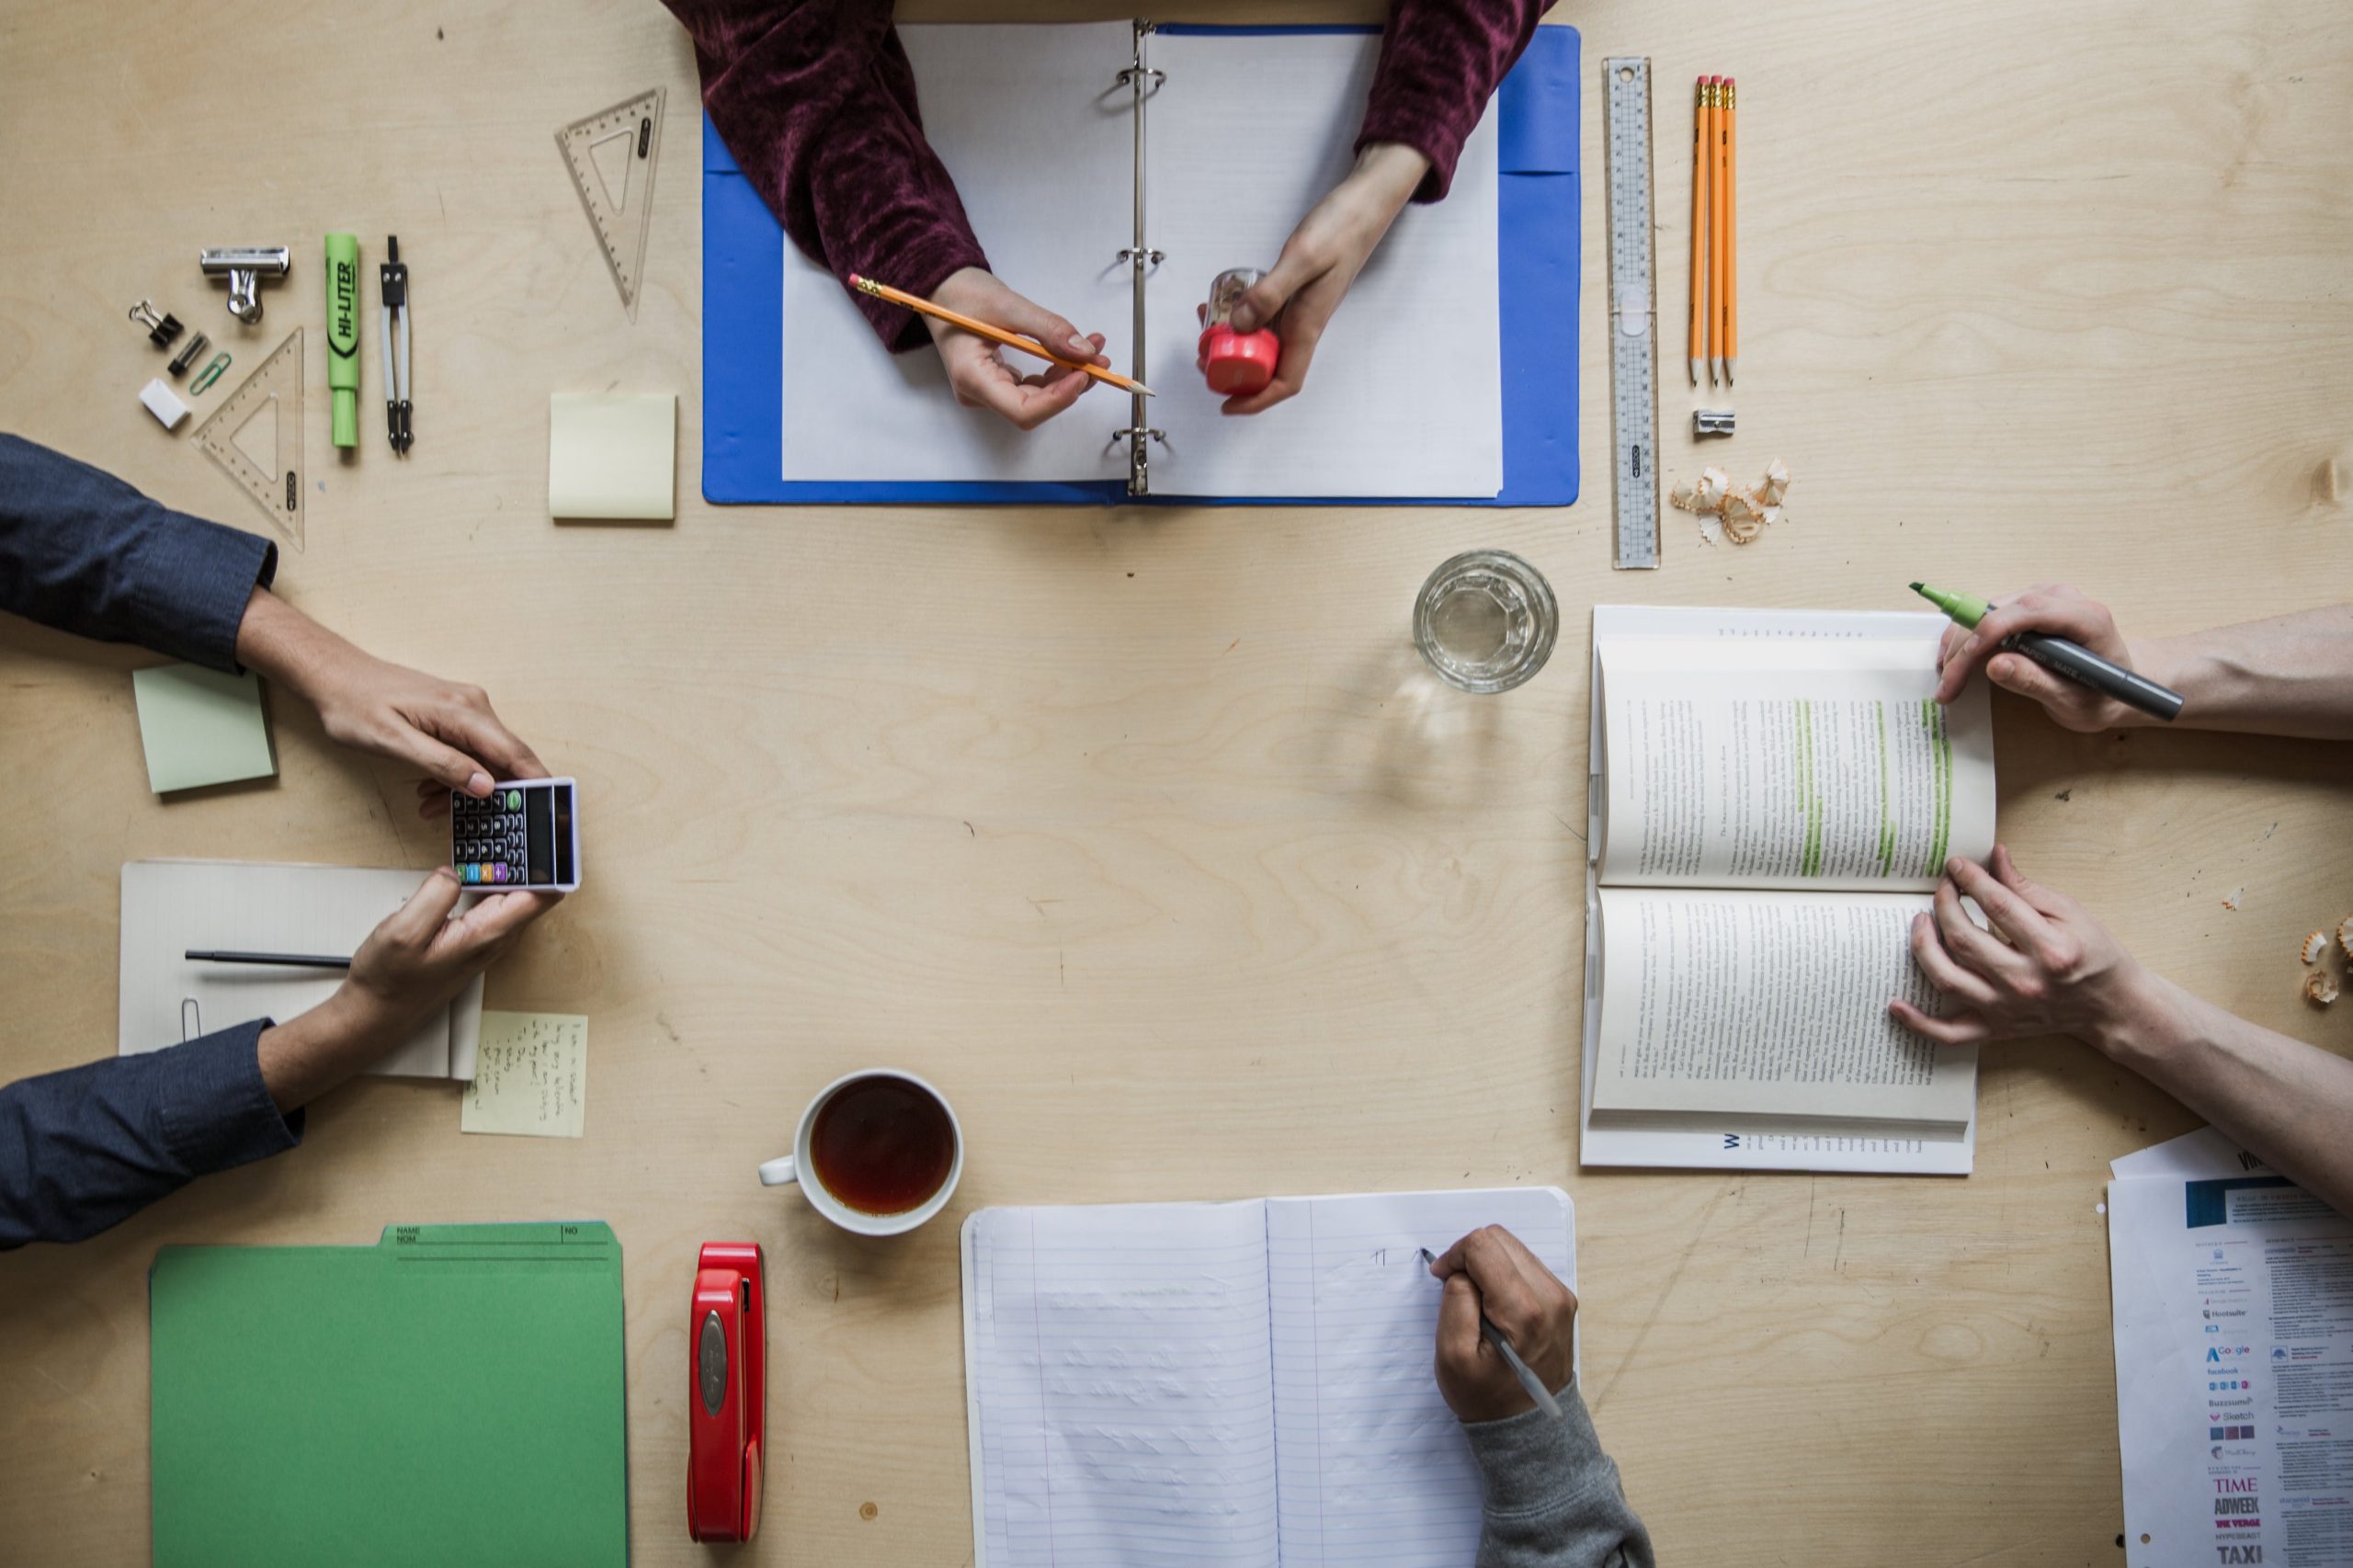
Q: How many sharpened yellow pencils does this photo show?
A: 4